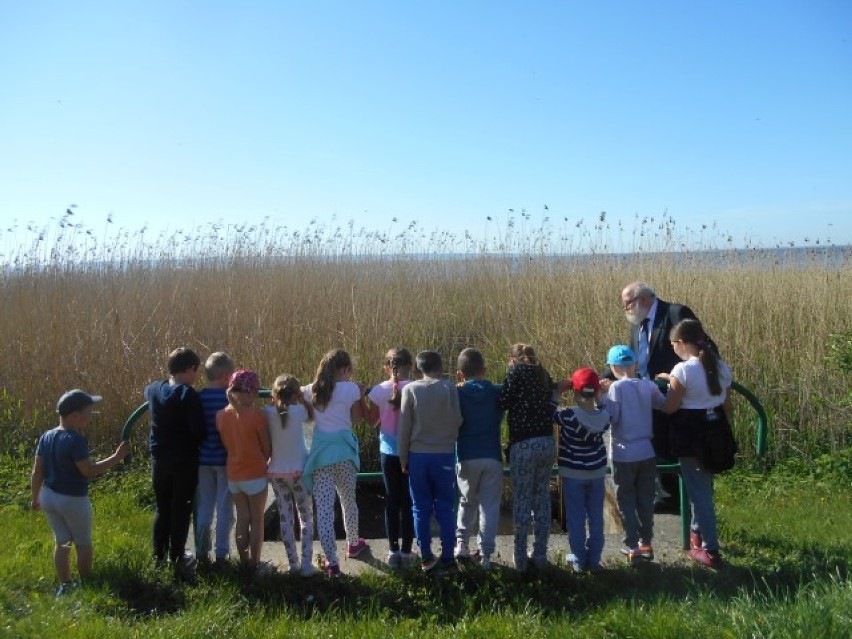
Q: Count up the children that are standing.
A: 13